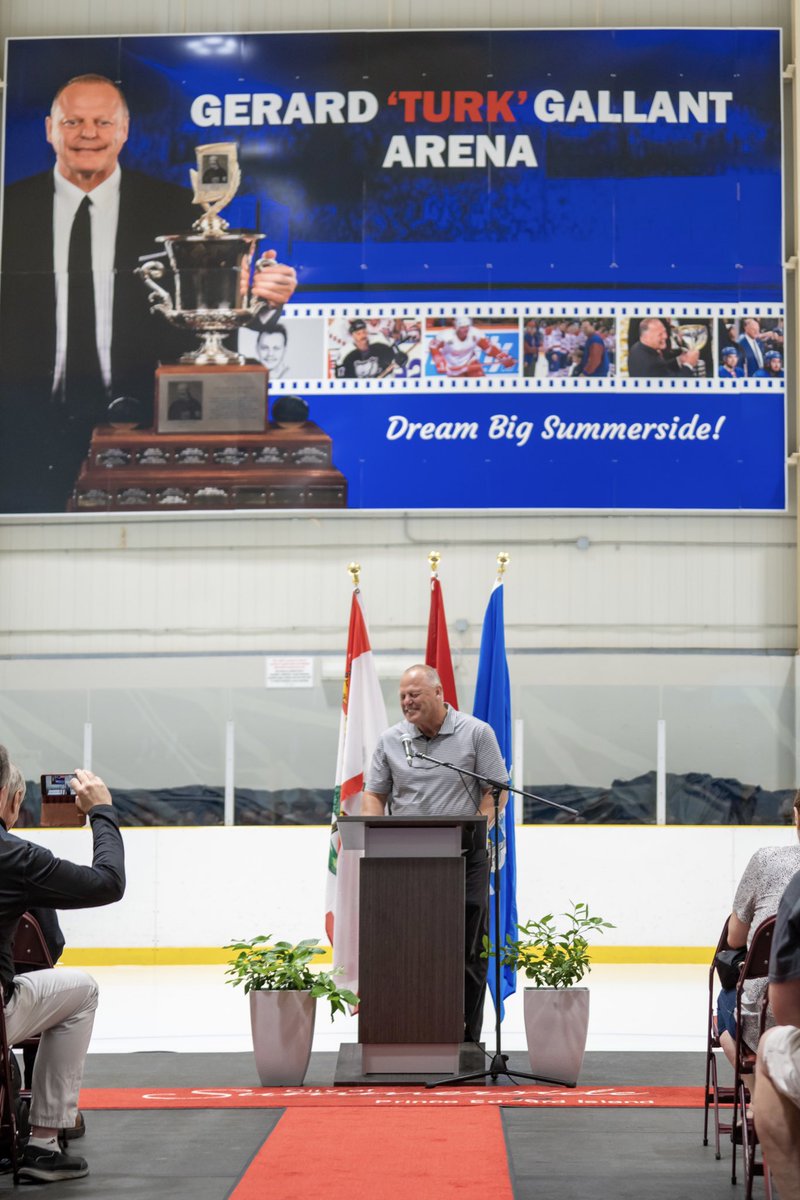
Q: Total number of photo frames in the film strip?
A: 6